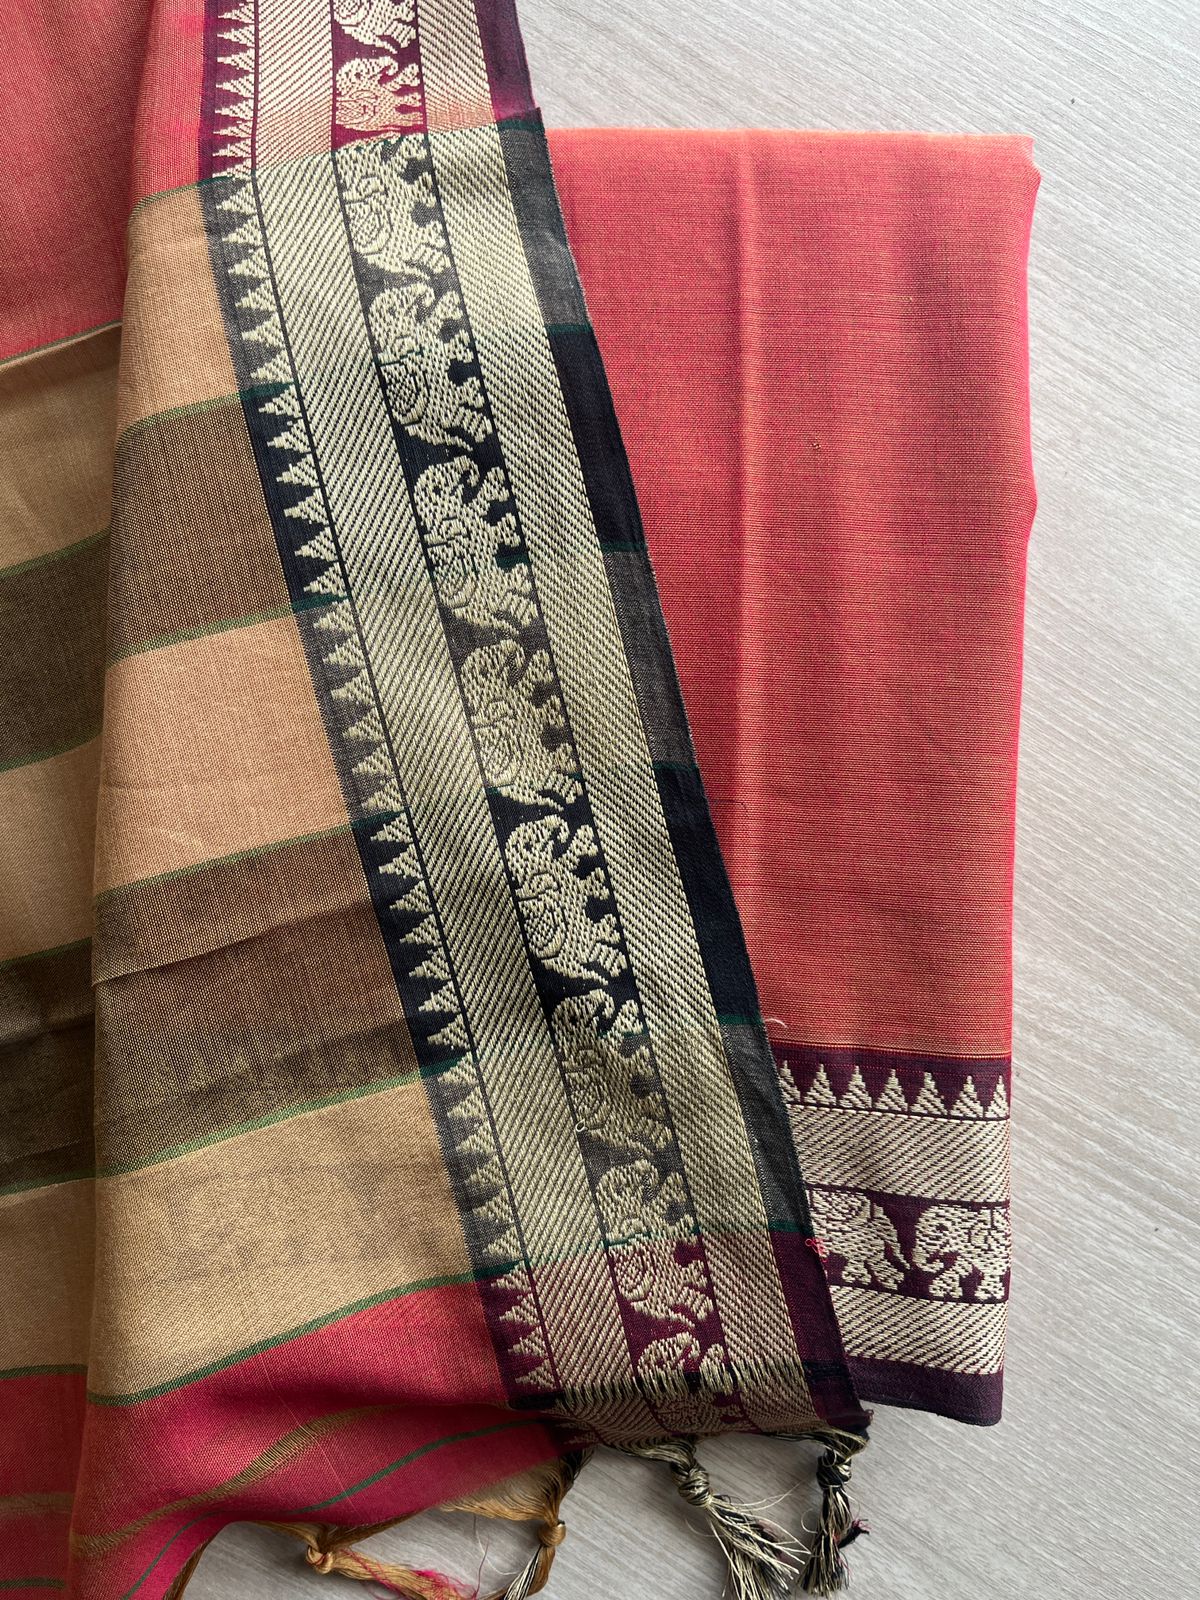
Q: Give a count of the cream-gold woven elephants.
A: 12